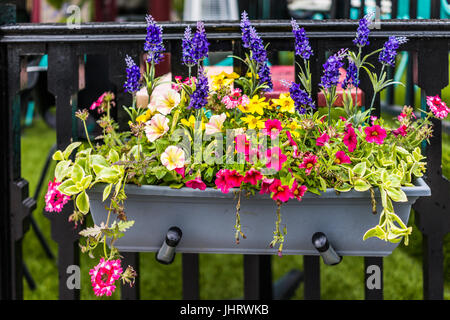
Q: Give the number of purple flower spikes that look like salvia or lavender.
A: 14